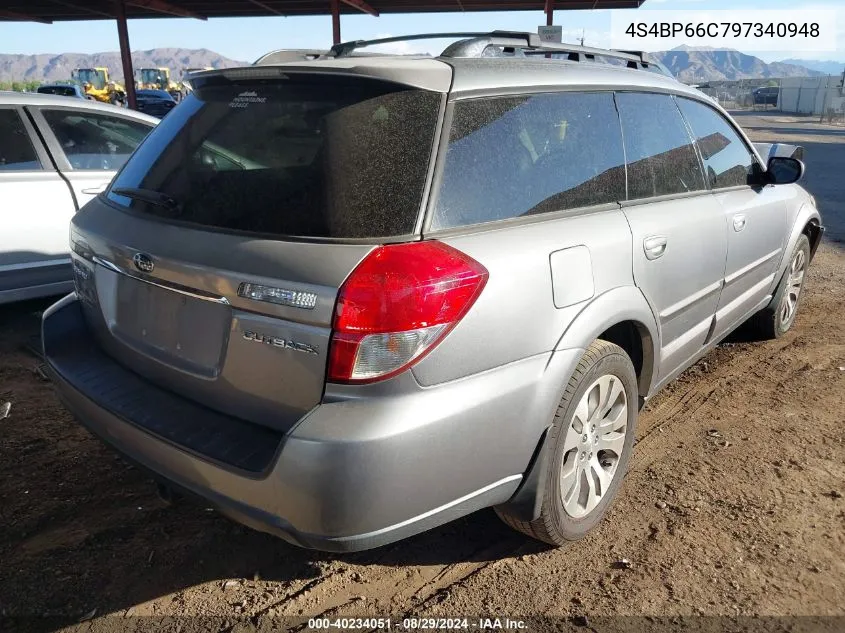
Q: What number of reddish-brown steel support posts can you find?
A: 3